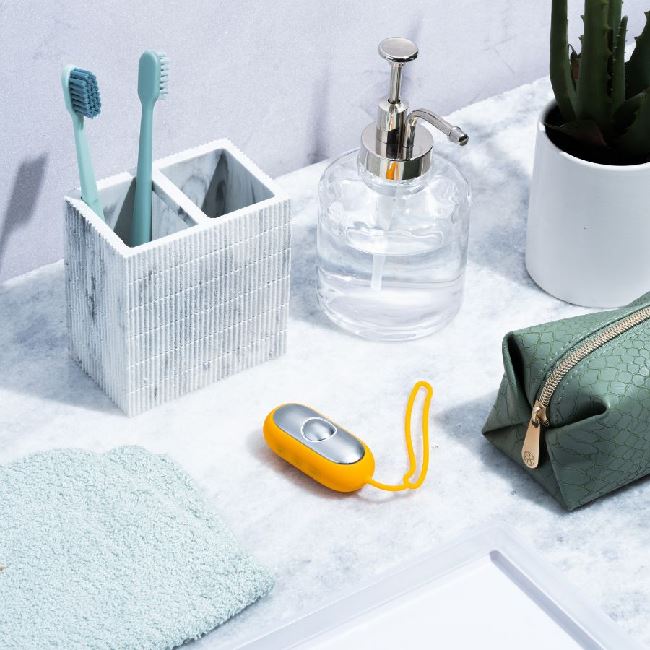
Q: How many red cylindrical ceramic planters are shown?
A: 0